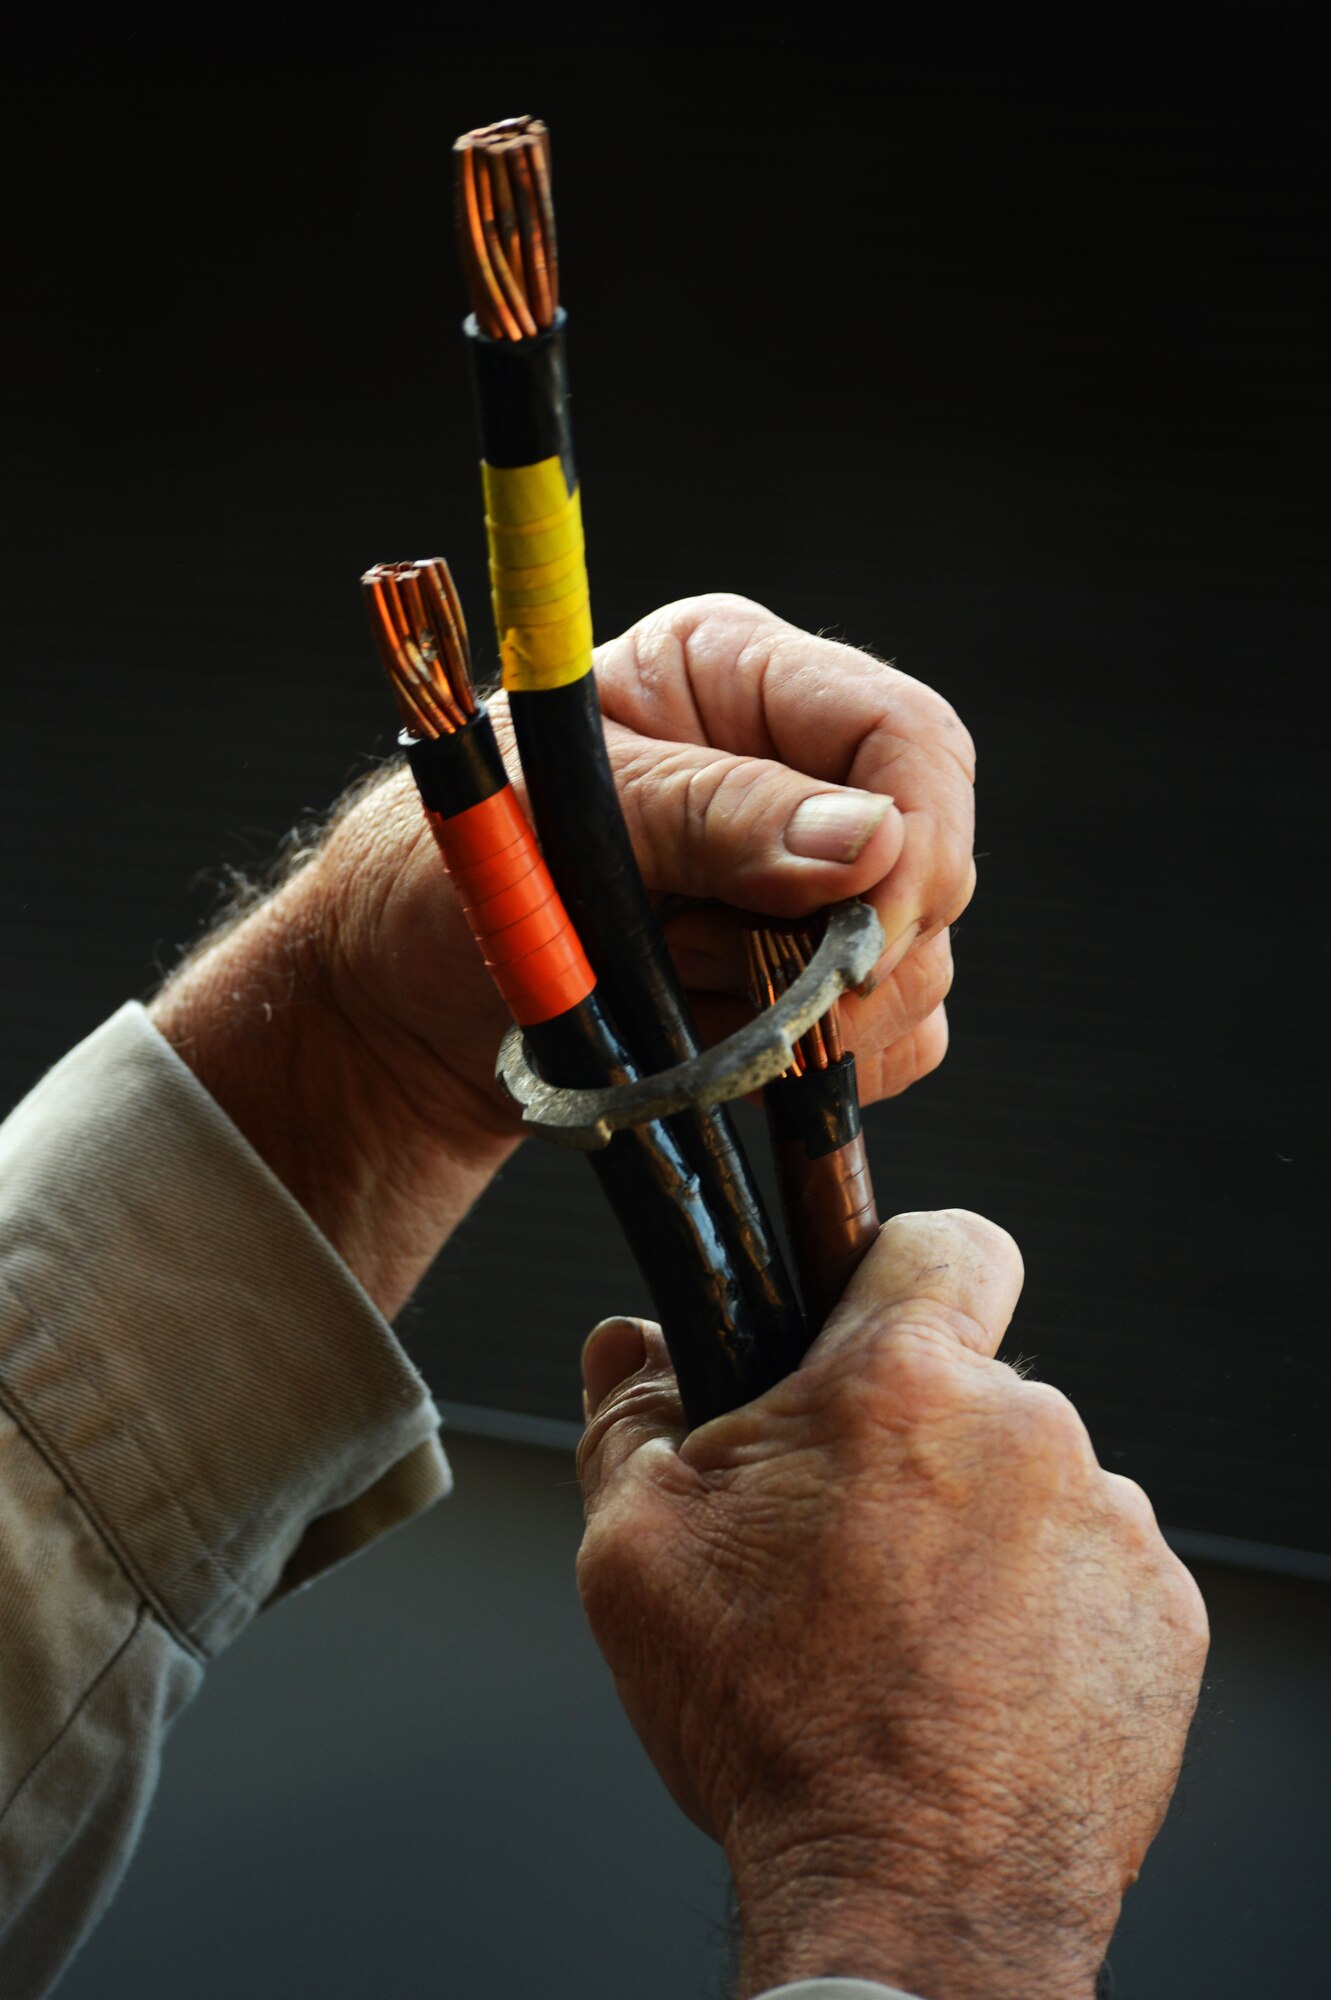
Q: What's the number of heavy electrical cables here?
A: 3